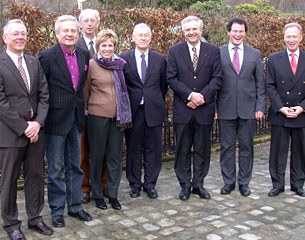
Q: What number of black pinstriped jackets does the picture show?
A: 1